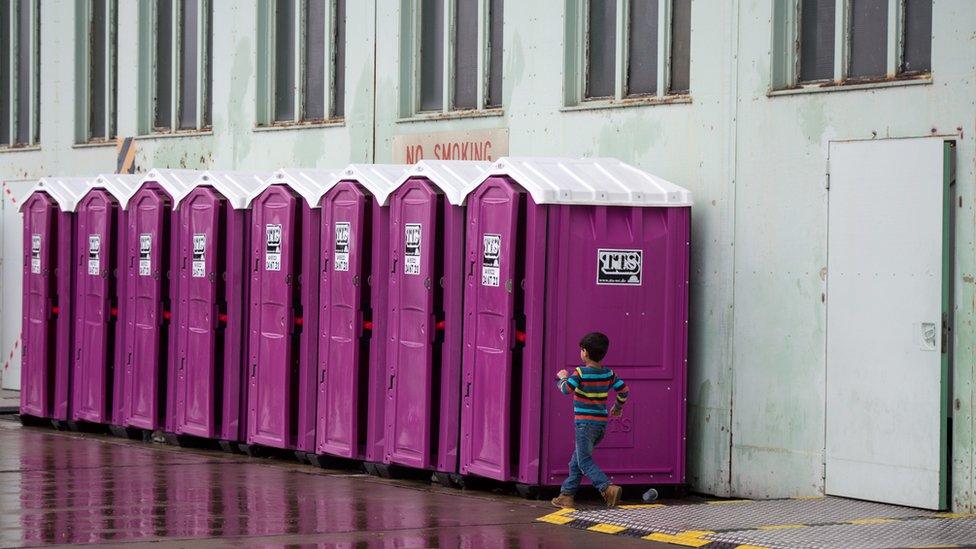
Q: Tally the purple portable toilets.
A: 8